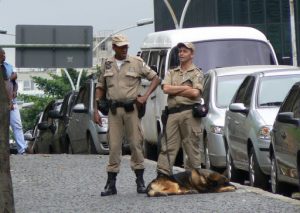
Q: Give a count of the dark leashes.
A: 1